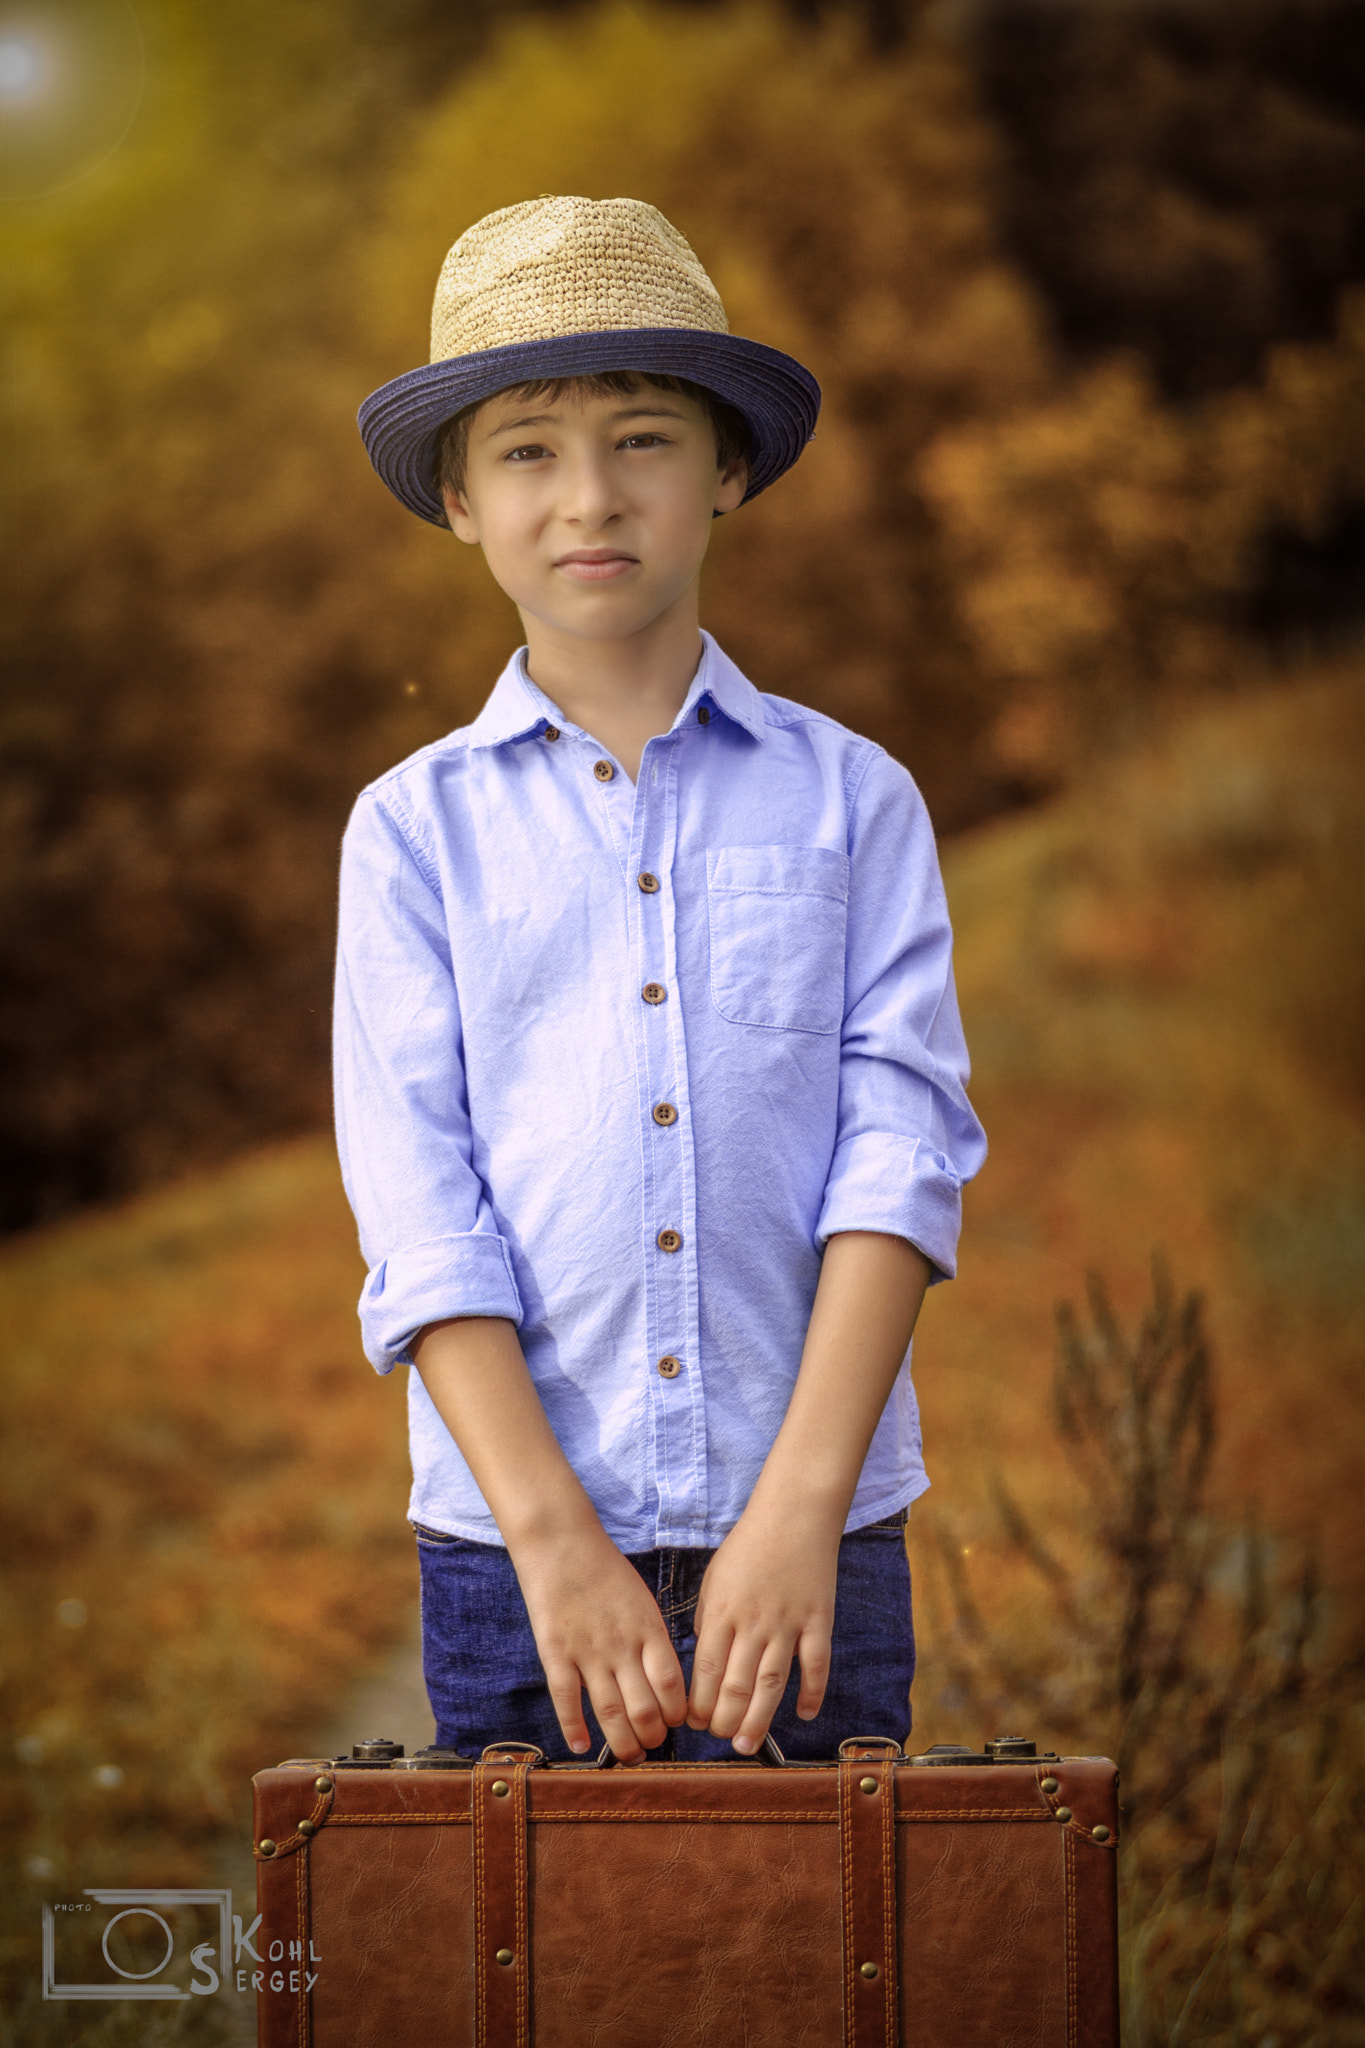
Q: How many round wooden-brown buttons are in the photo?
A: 8